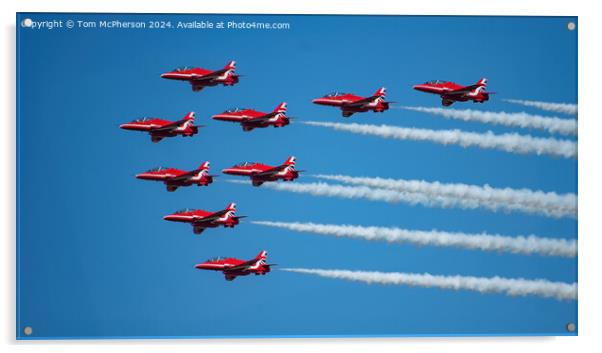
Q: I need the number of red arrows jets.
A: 9